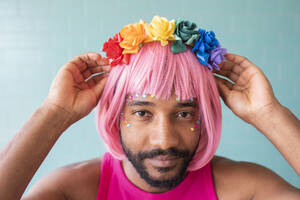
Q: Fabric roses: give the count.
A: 6